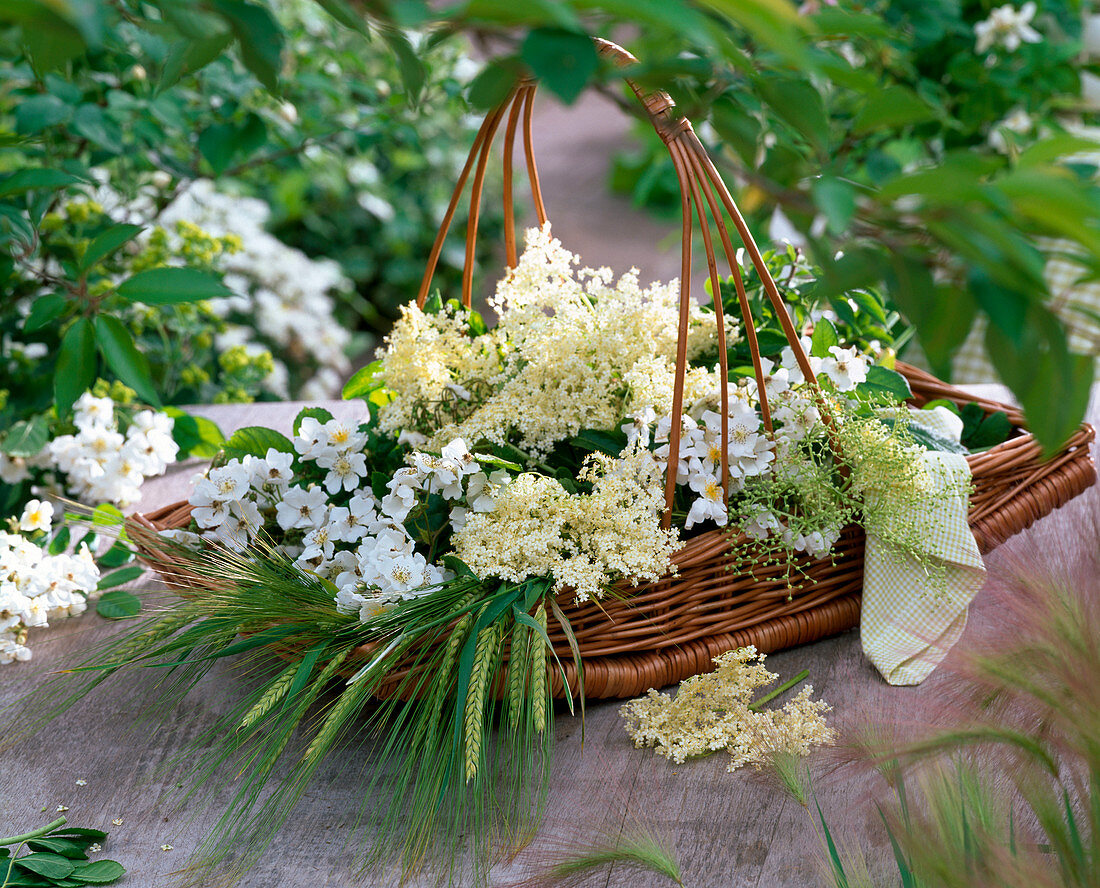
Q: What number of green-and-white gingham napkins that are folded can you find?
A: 1